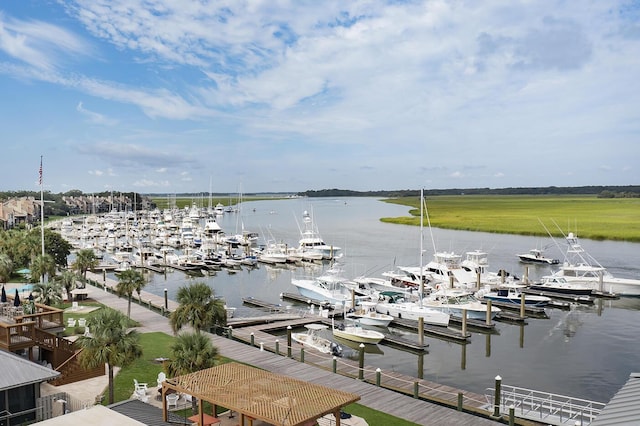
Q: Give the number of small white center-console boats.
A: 3